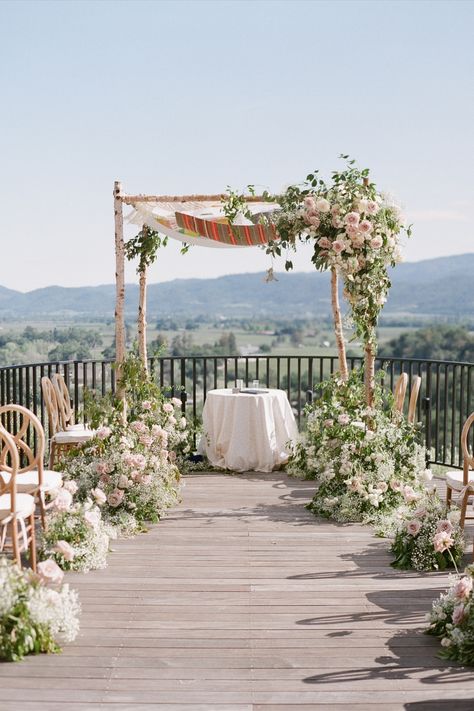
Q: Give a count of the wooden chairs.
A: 7